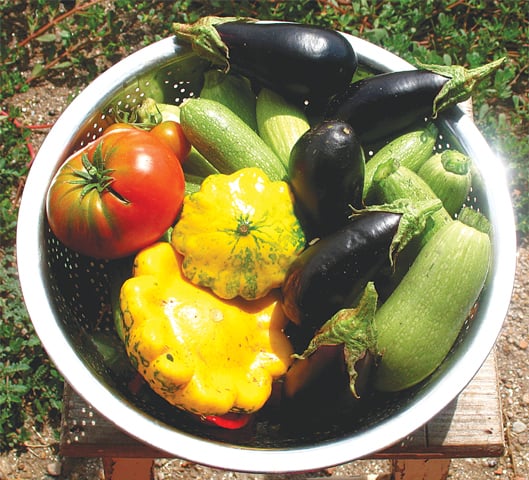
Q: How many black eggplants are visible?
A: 5